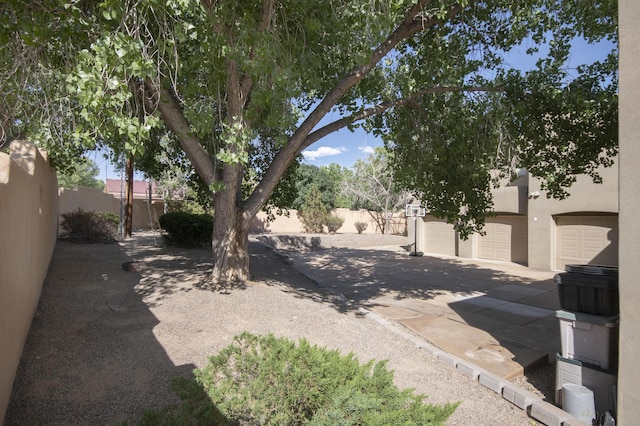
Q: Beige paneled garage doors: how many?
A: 3